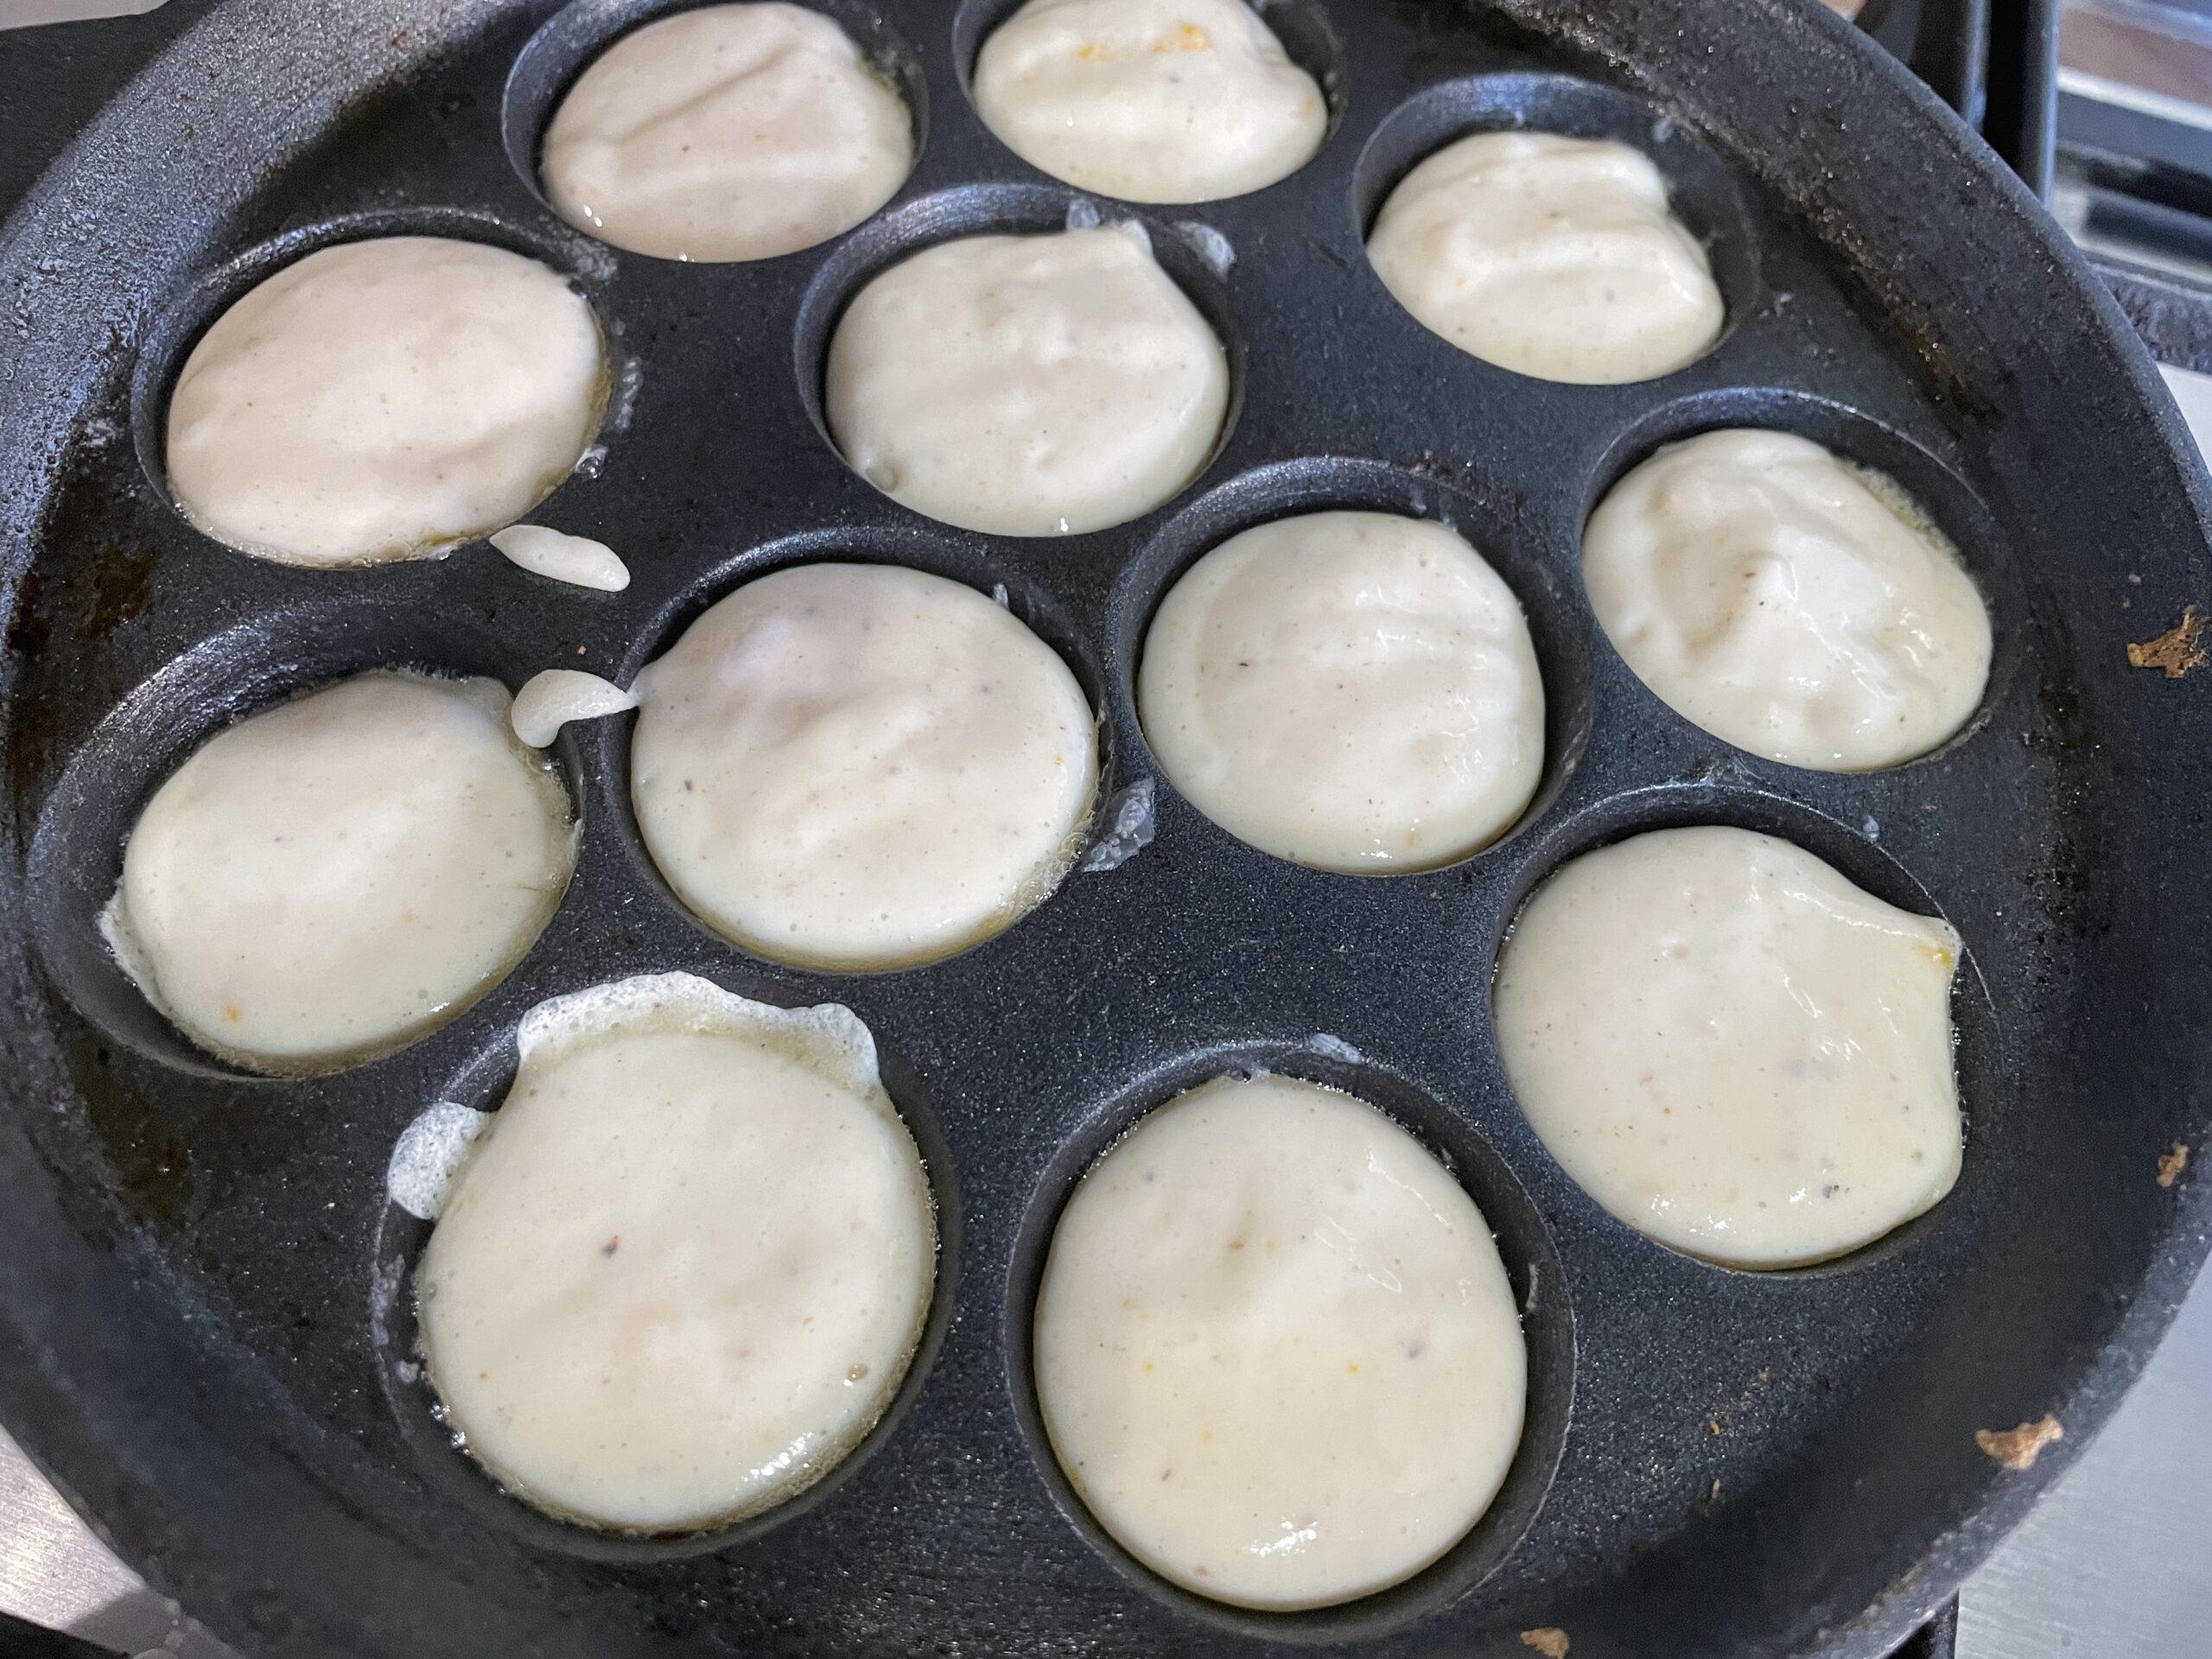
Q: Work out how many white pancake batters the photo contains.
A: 12